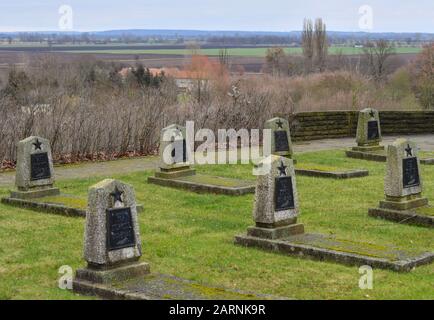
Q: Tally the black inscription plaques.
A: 7